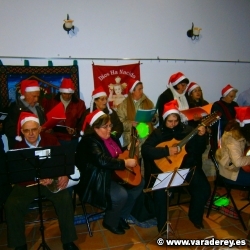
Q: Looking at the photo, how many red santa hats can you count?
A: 11